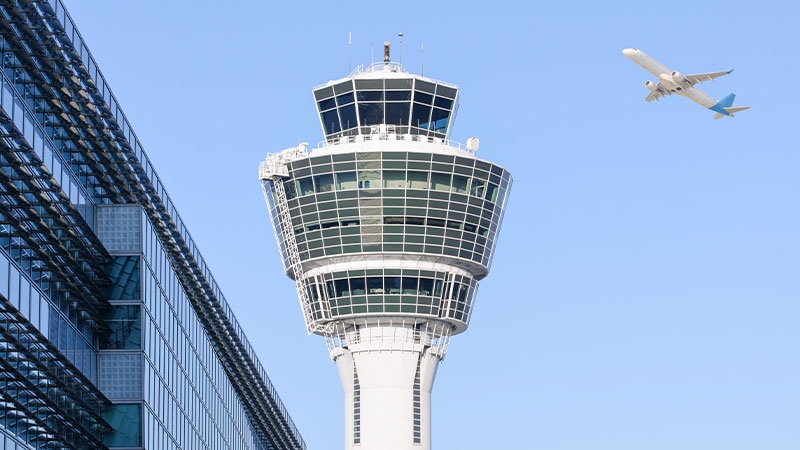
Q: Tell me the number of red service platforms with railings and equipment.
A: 0